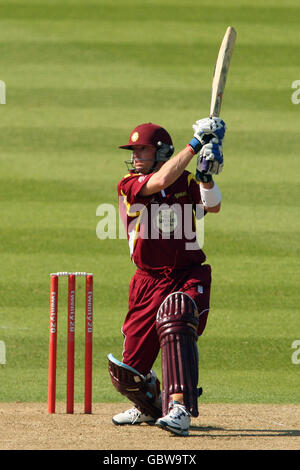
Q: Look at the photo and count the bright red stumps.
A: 3